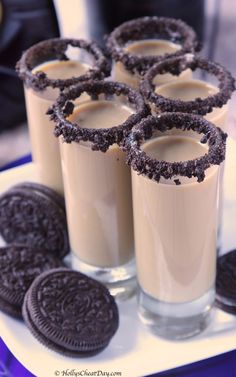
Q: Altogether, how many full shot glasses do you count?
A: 5